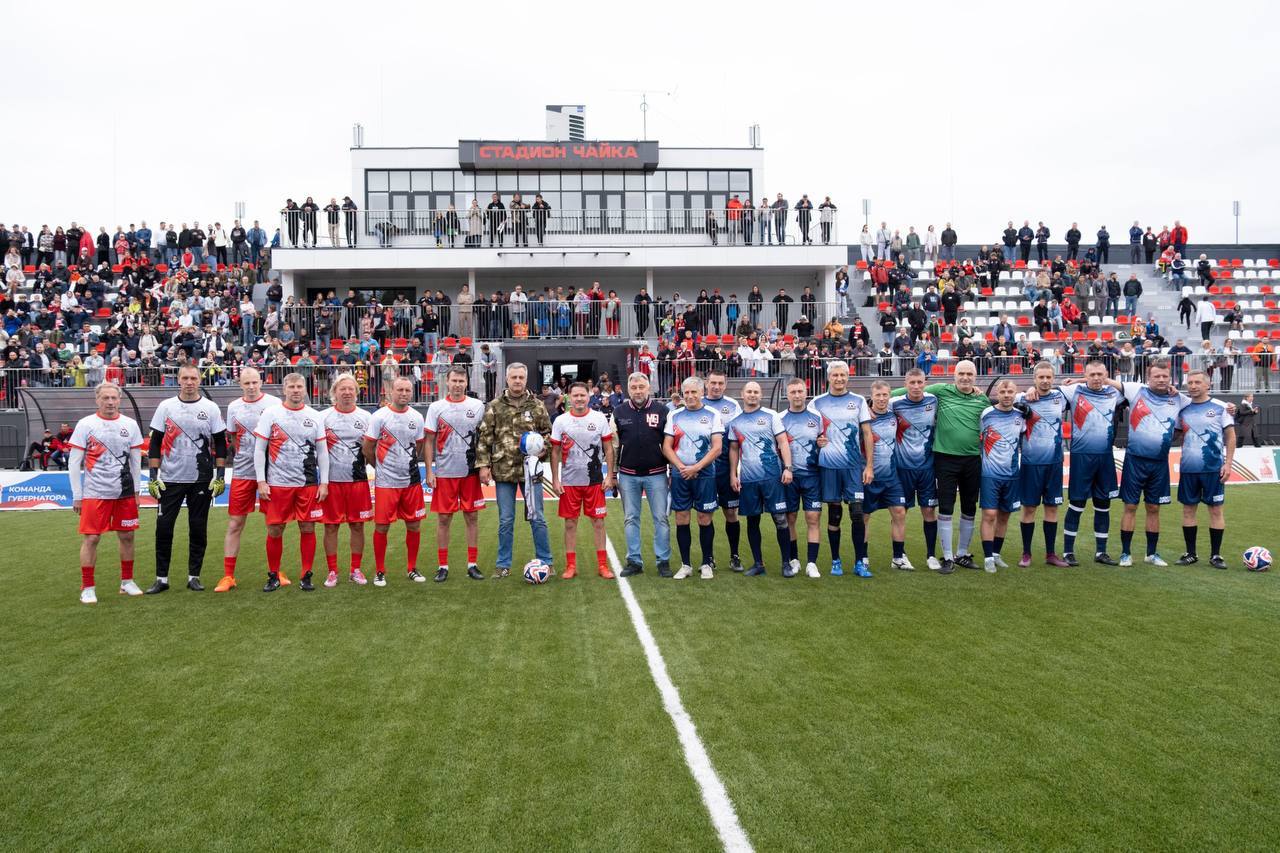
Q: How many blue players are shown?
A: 12